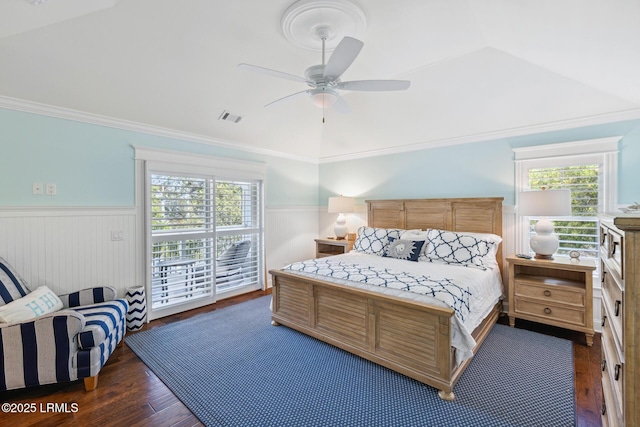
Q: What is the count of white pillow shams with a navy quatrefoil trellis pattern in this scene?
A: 2